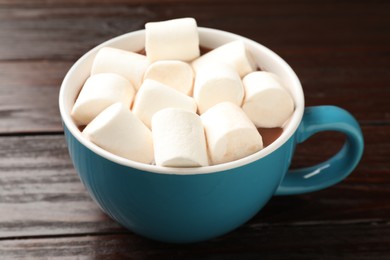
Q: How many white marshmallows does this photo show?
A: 11